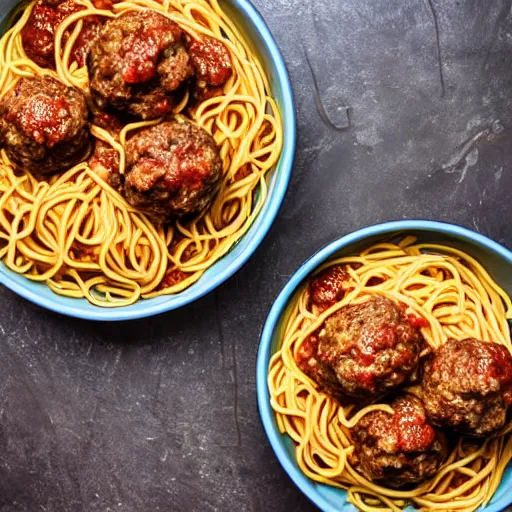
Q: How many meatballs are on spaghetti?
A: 6